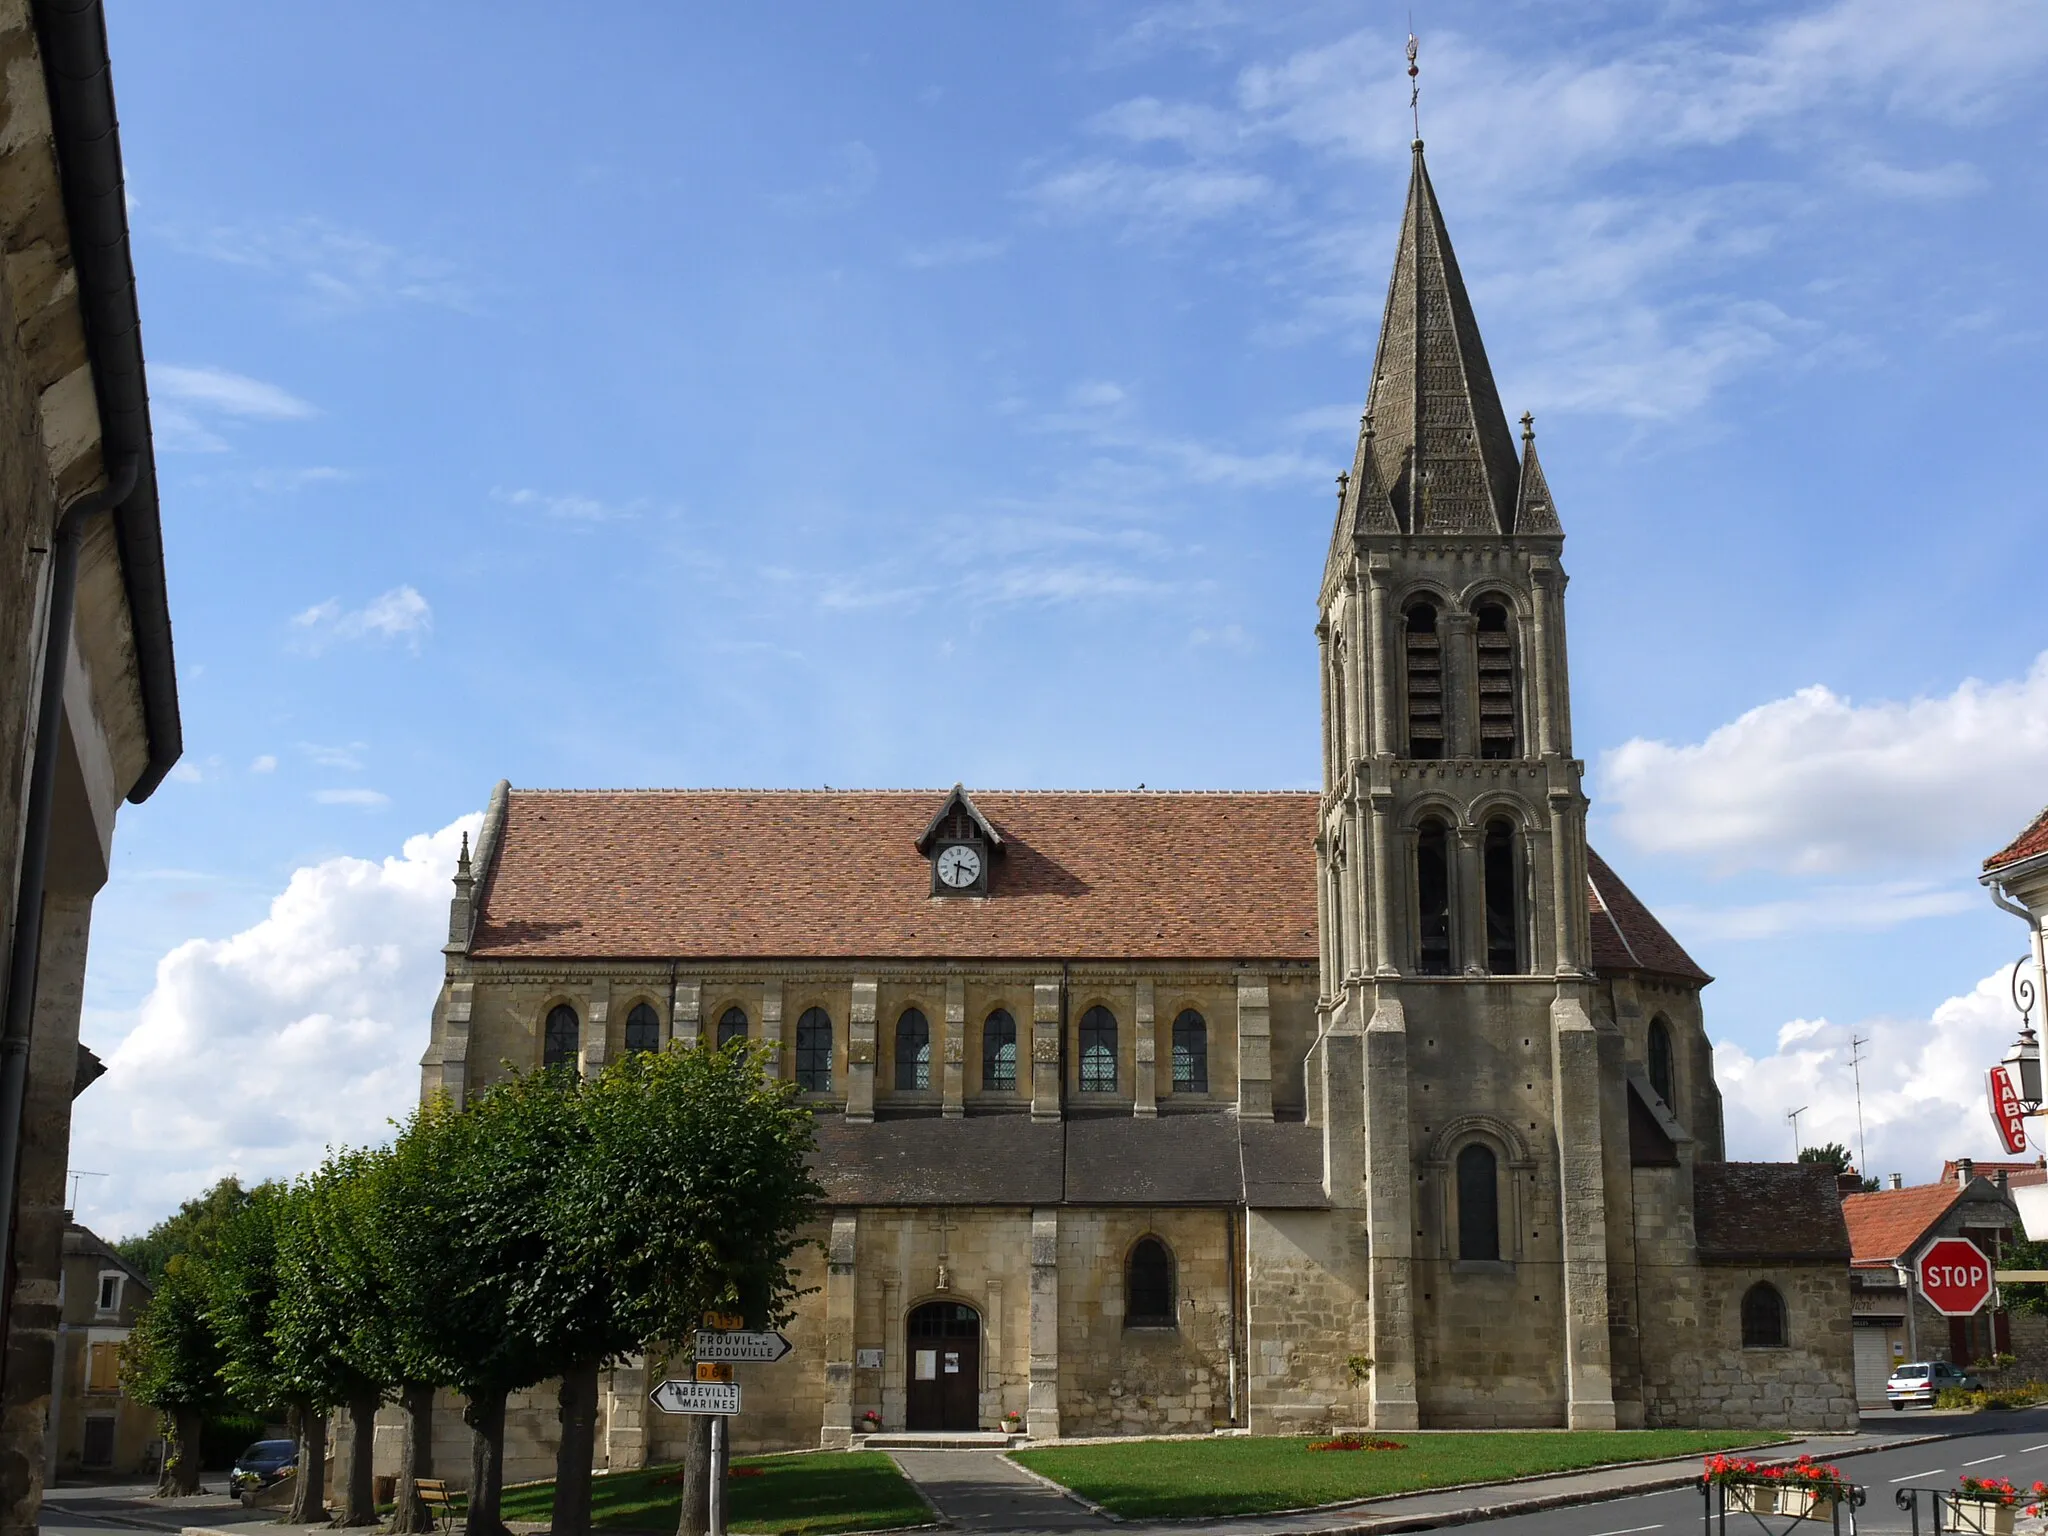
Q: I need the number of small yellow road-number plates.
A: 2